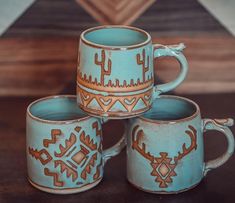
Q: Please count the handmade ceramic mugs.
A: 3